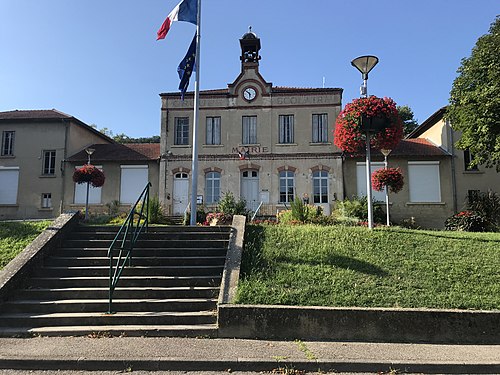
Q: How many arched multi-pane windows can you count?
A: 3